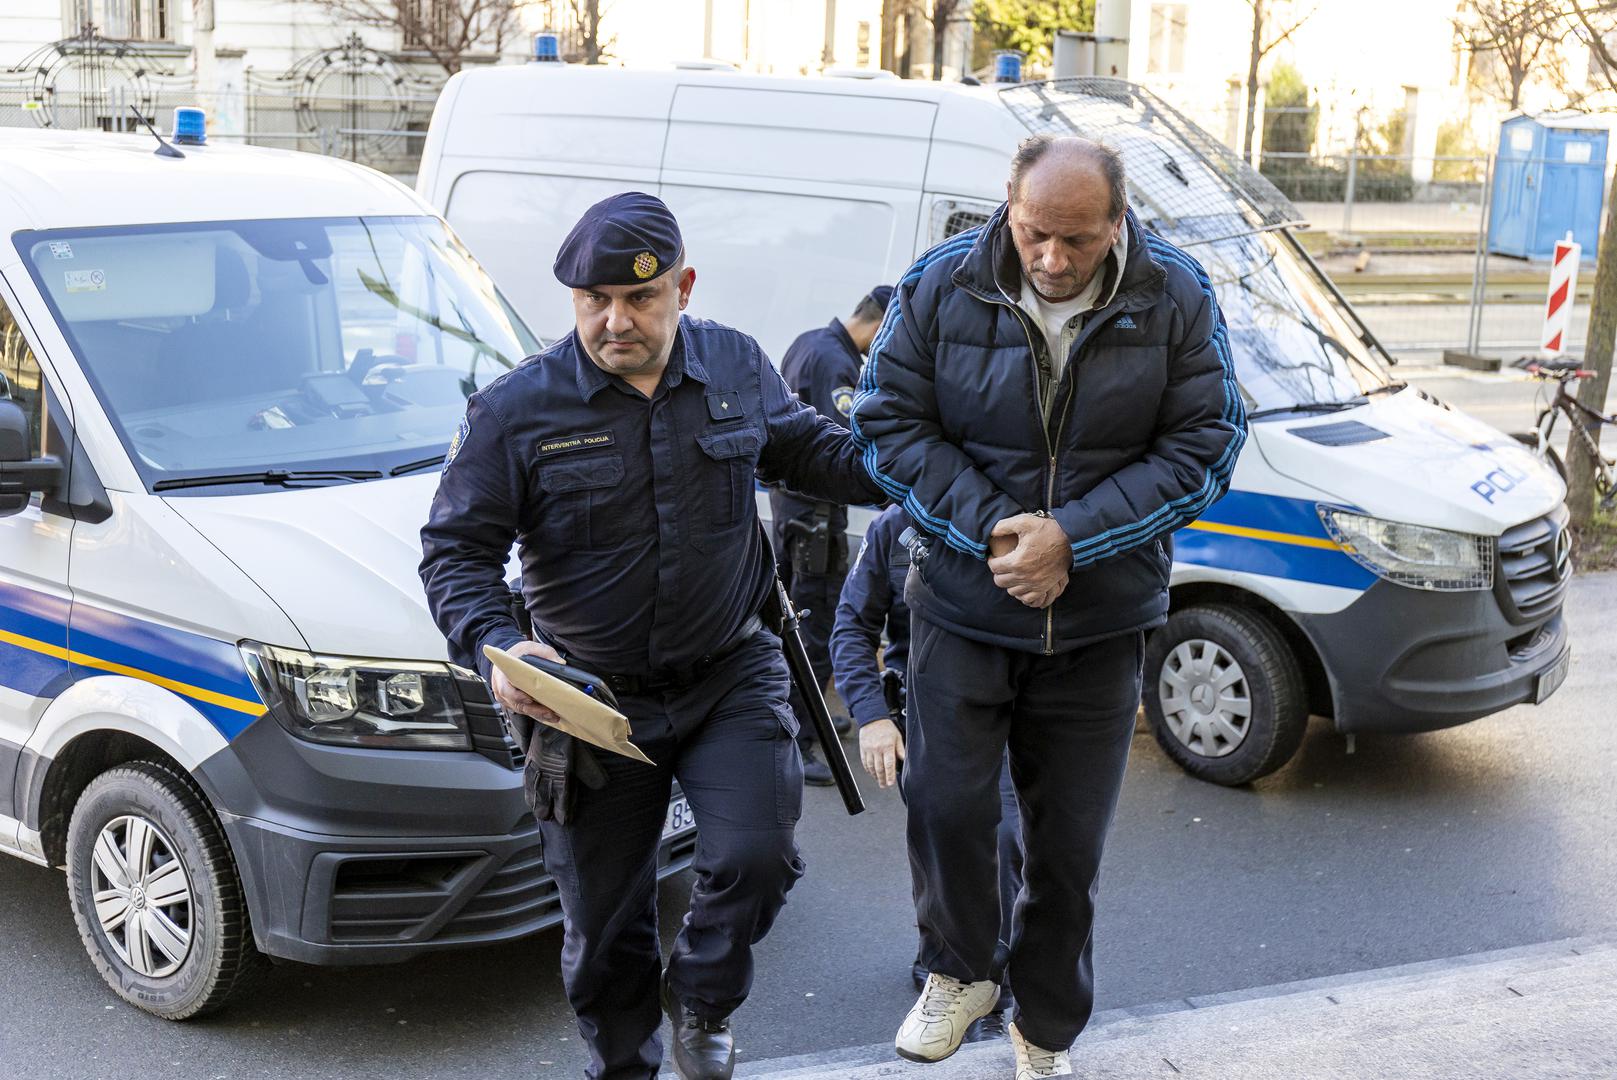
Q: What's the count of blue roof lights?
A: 3